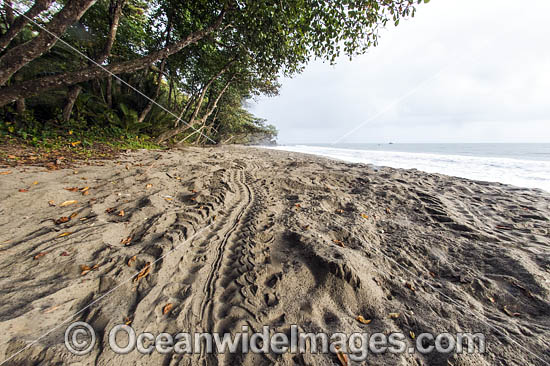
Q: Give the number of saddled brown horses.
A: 0